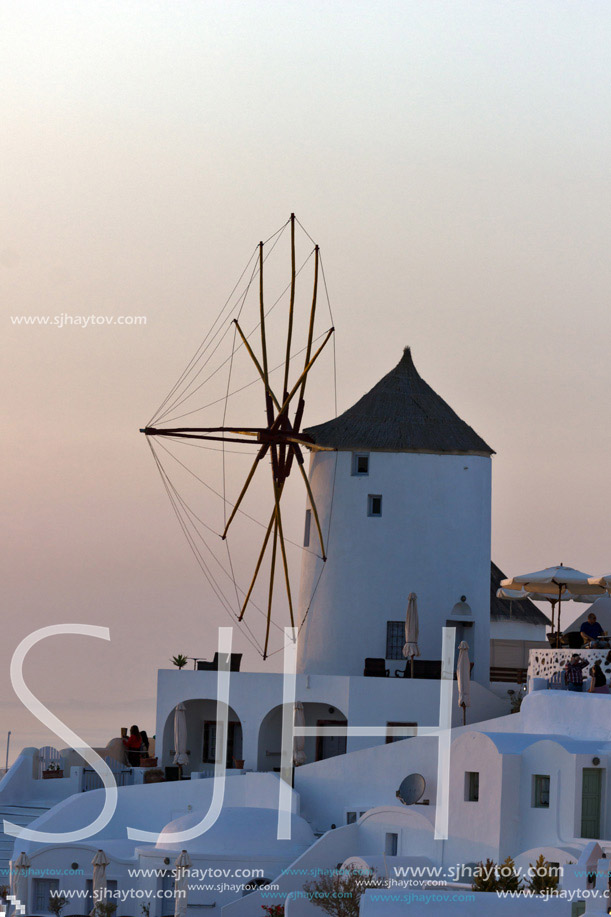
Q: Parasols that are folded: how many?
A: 7